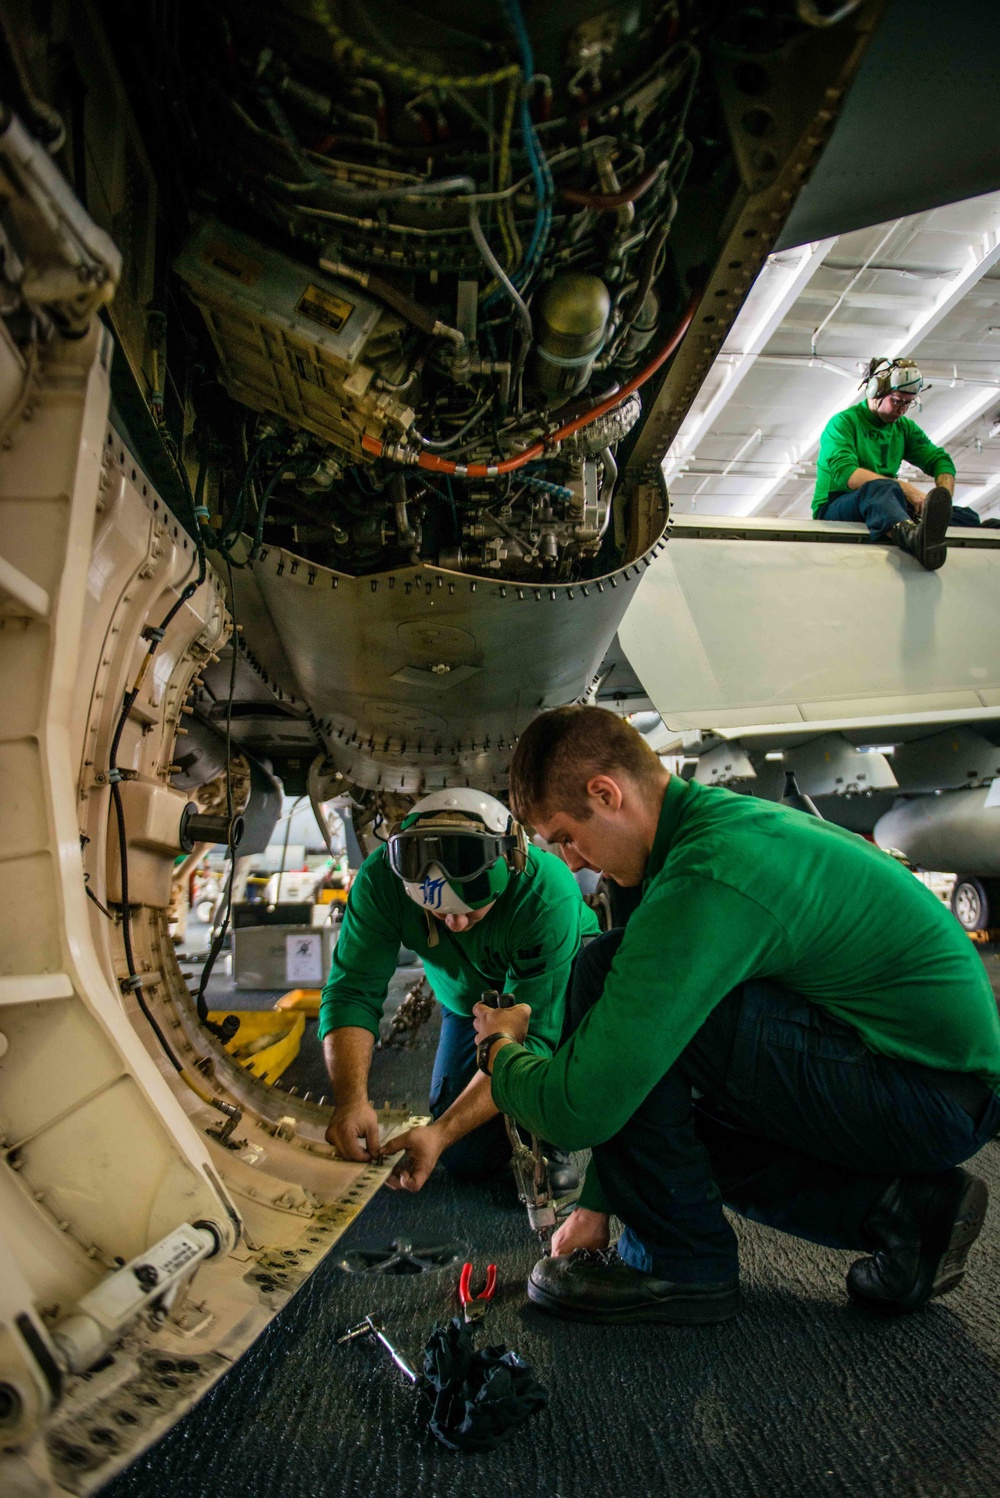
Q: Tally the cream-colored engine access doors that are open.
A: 1